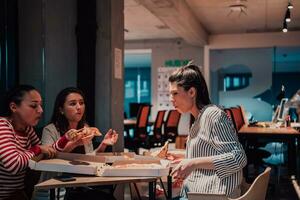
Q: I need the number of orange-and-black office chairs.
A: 5